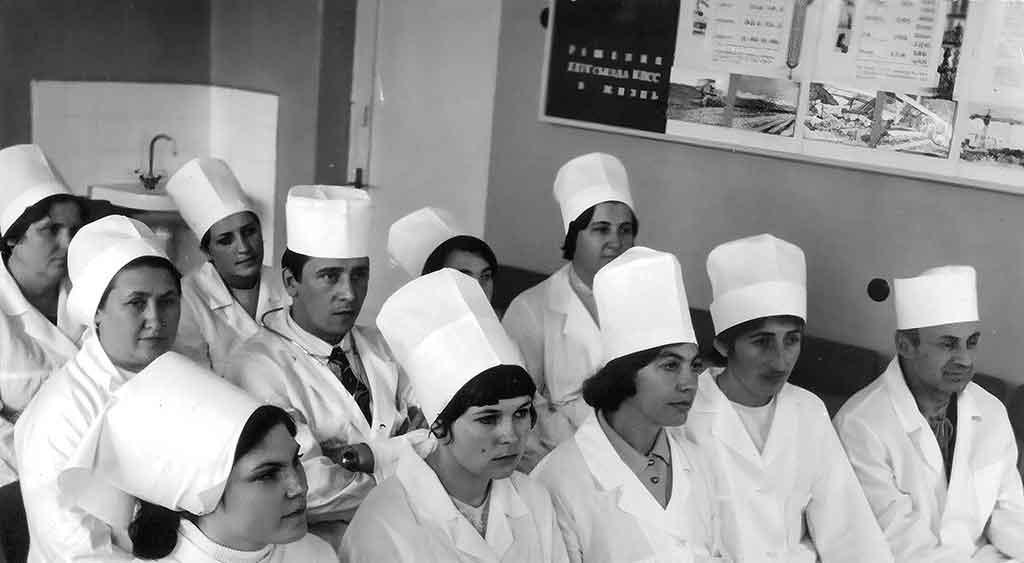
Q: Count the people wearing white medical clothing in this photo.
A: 11